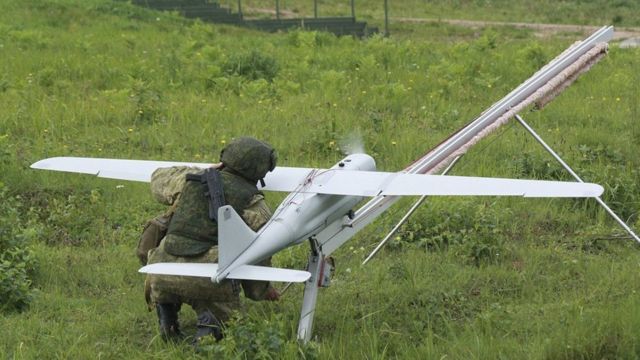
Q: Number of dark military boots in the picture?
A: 2